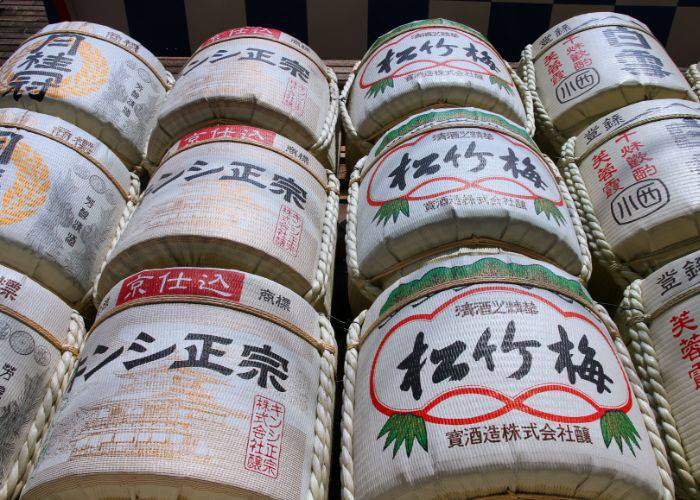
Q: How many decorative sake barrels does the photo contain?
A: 12